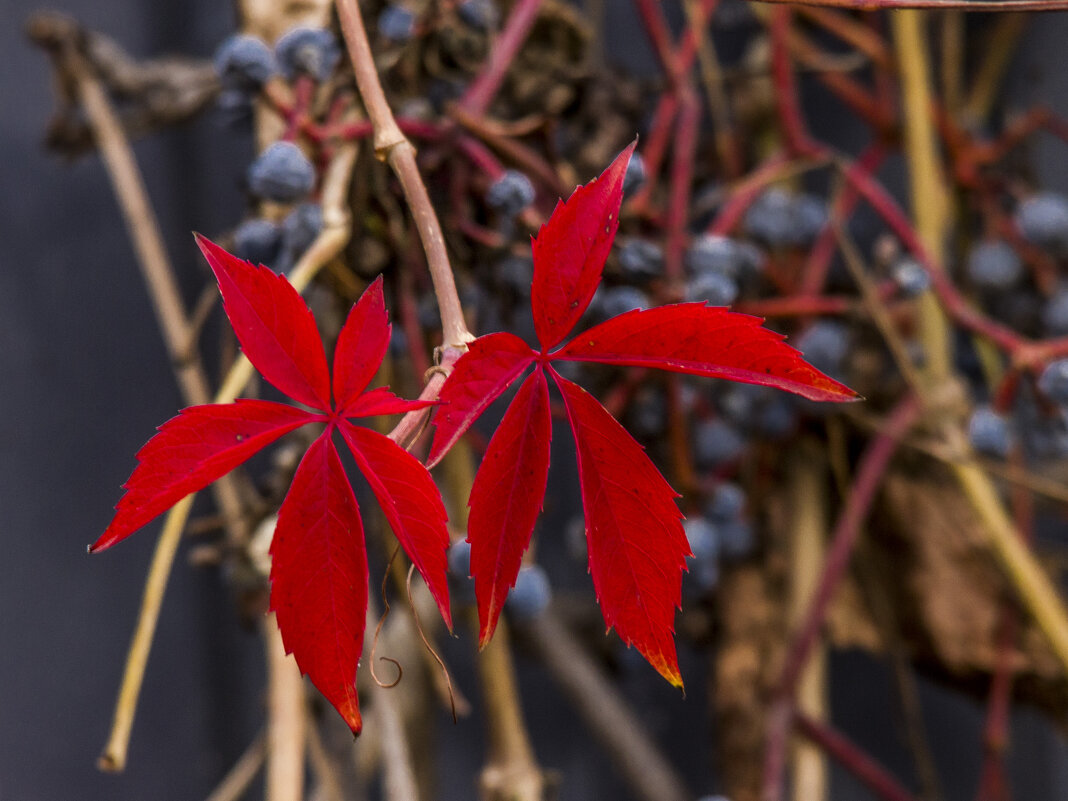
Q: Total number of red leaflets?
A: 11